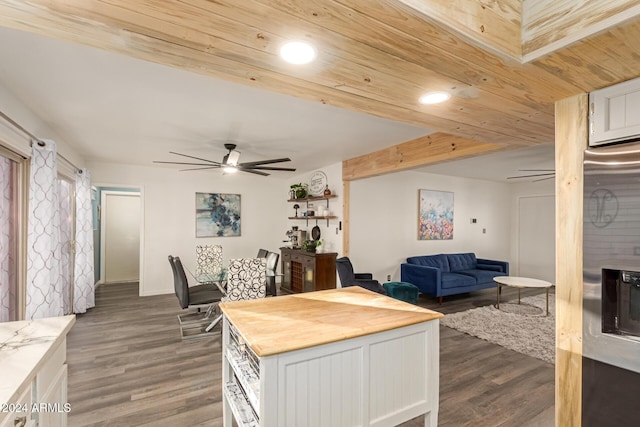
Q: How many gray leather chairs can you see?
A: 4